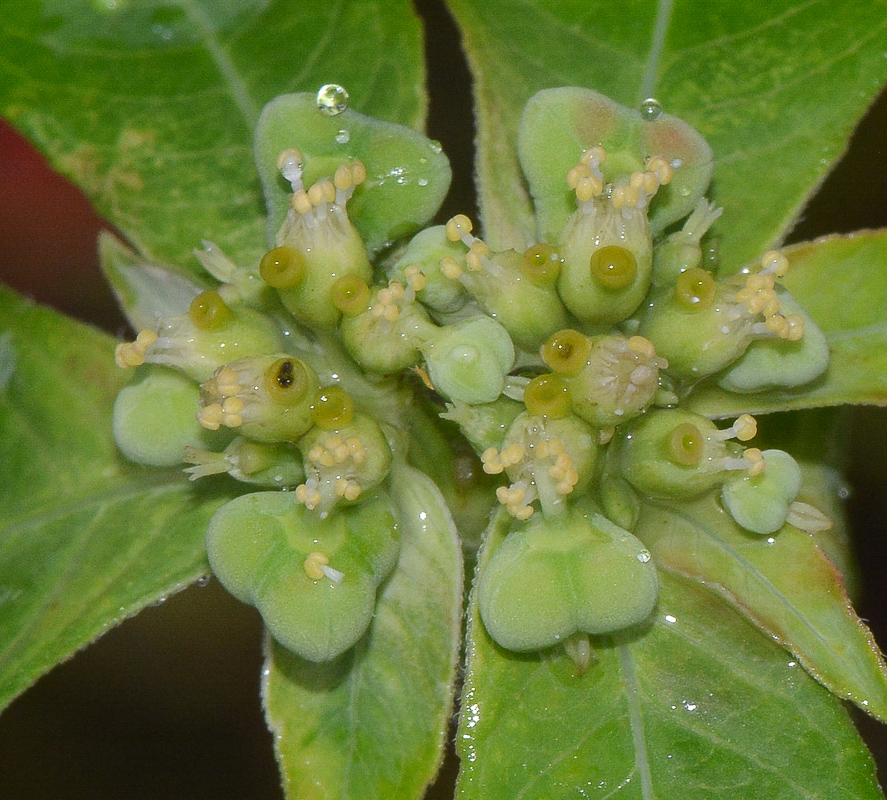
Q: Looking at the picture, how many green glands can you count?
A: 11